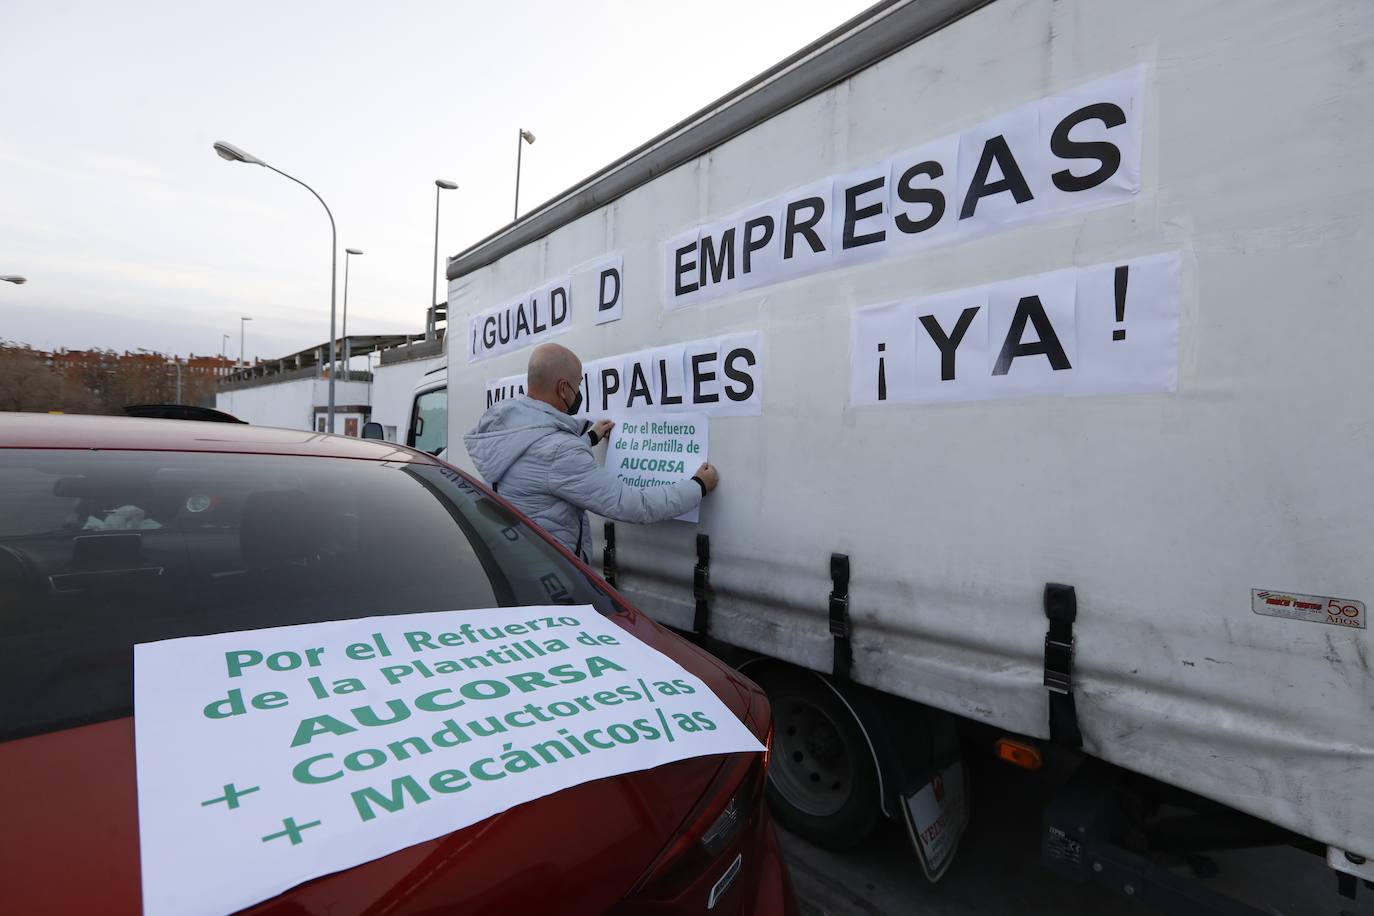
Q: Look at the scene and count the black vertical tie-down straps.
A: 4